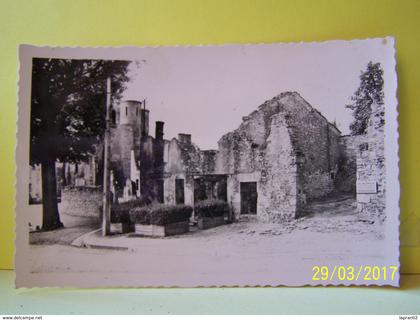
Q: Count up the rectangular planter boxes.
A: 3